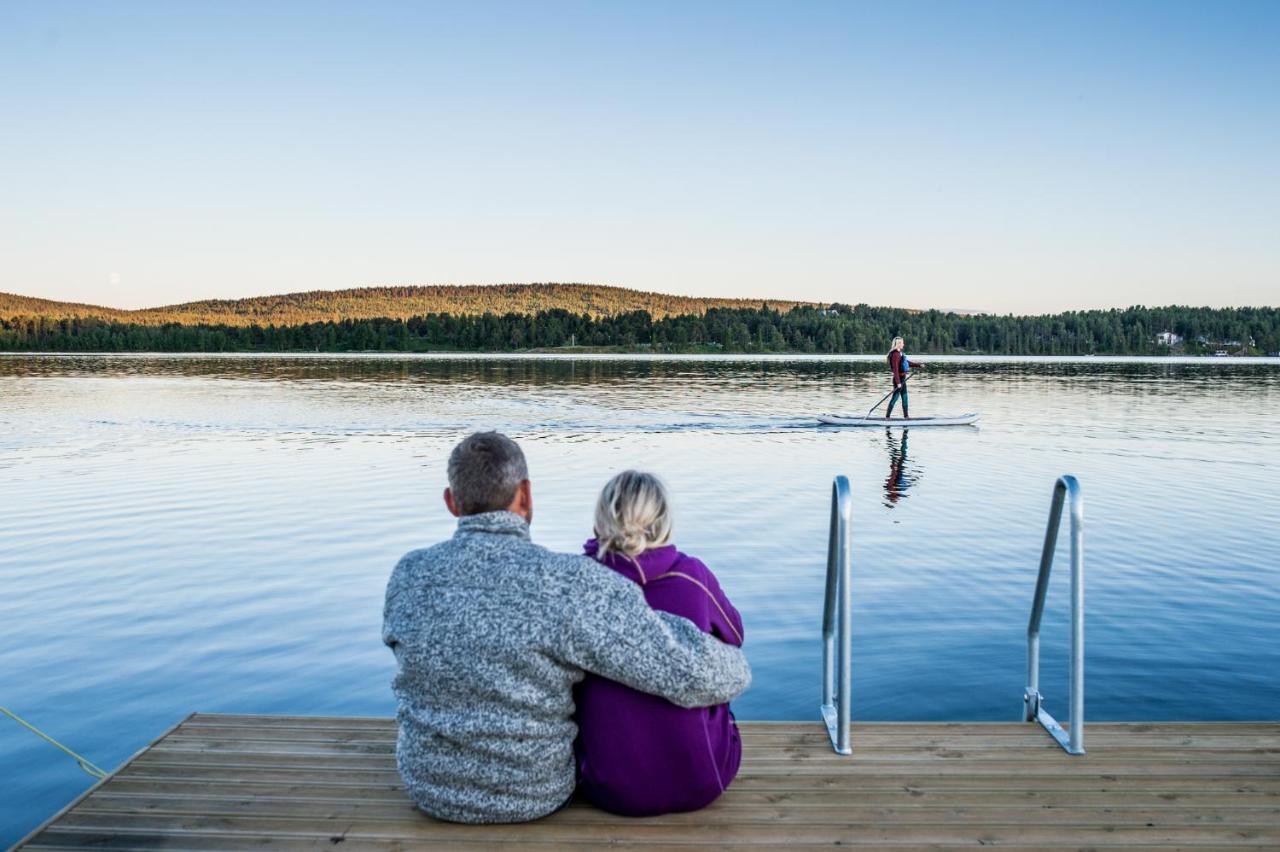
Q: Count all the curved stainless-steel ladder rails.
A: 2